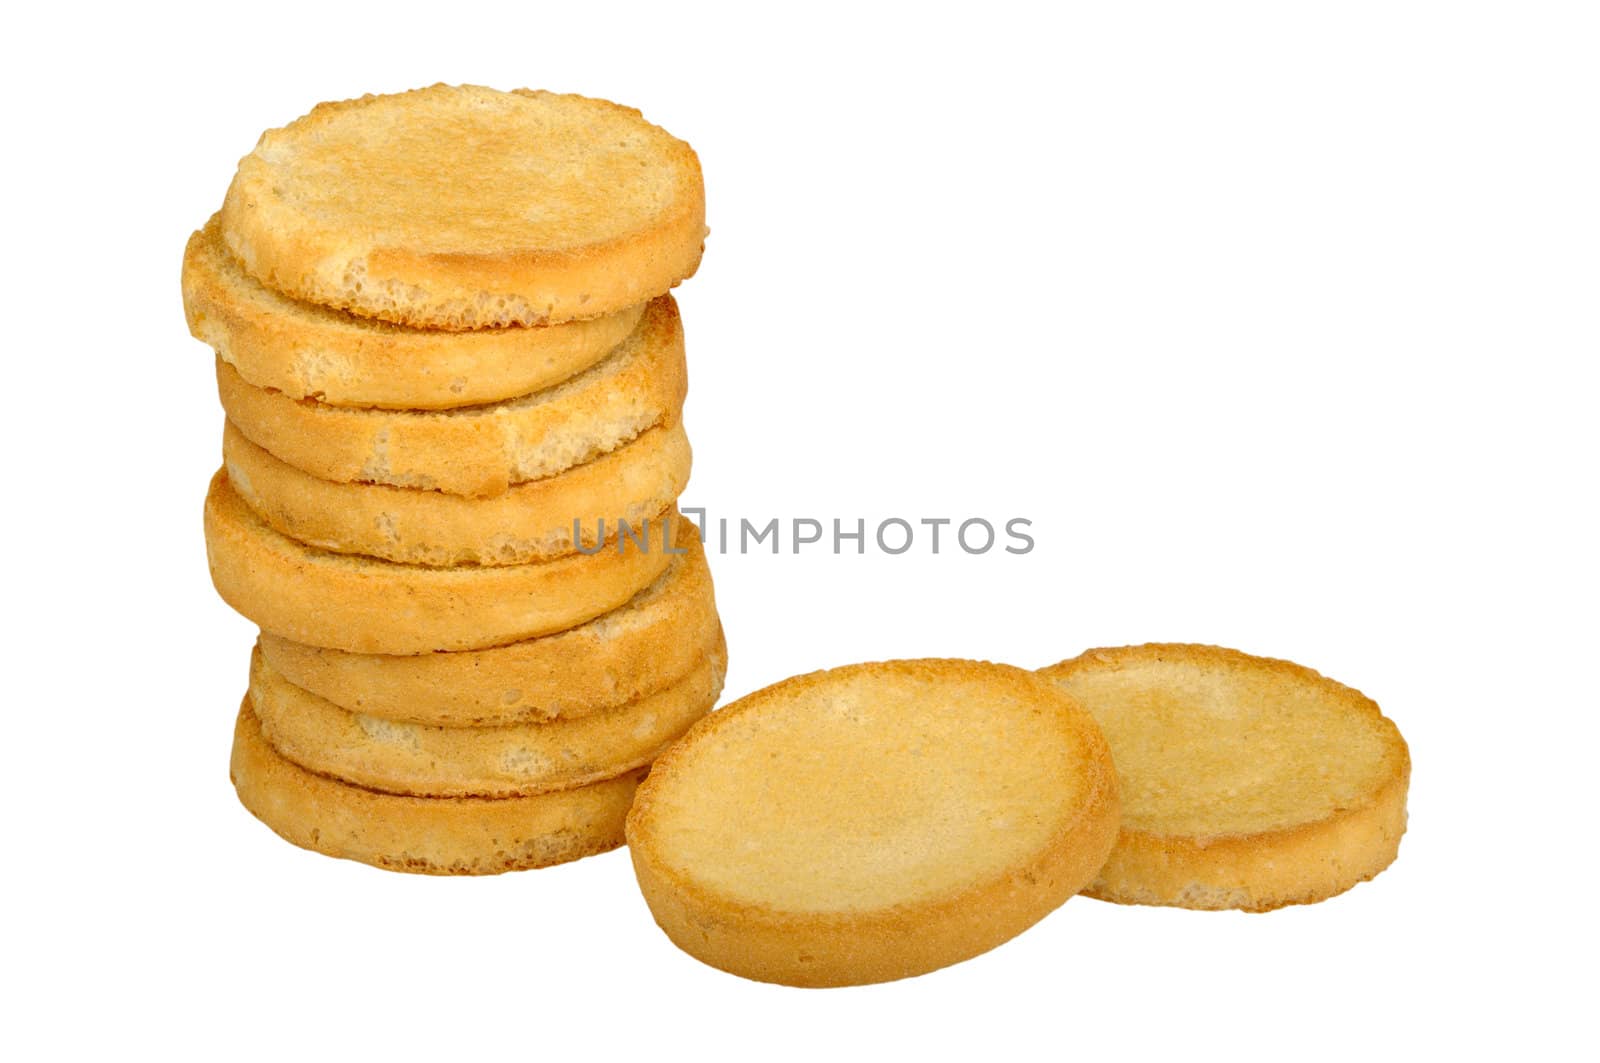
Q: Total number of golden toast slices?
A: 10